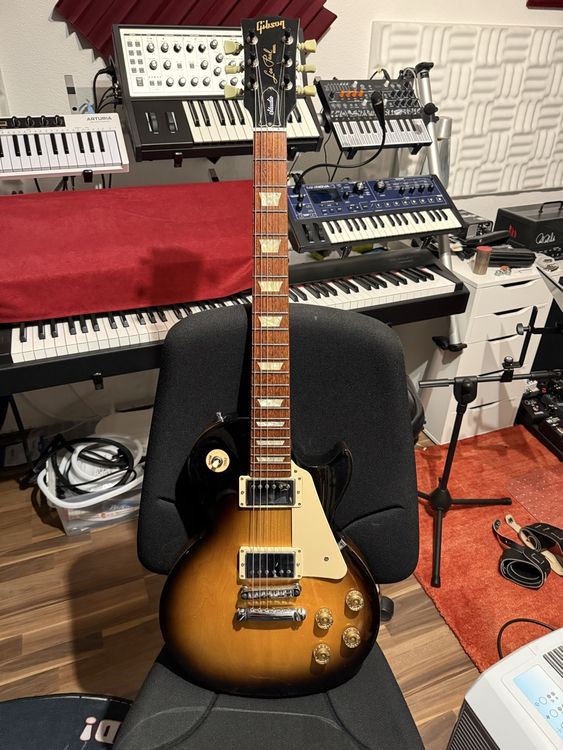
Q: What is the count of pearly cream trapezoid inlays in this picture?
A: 9